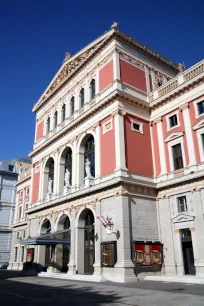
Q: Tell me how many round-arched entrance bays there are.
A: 3